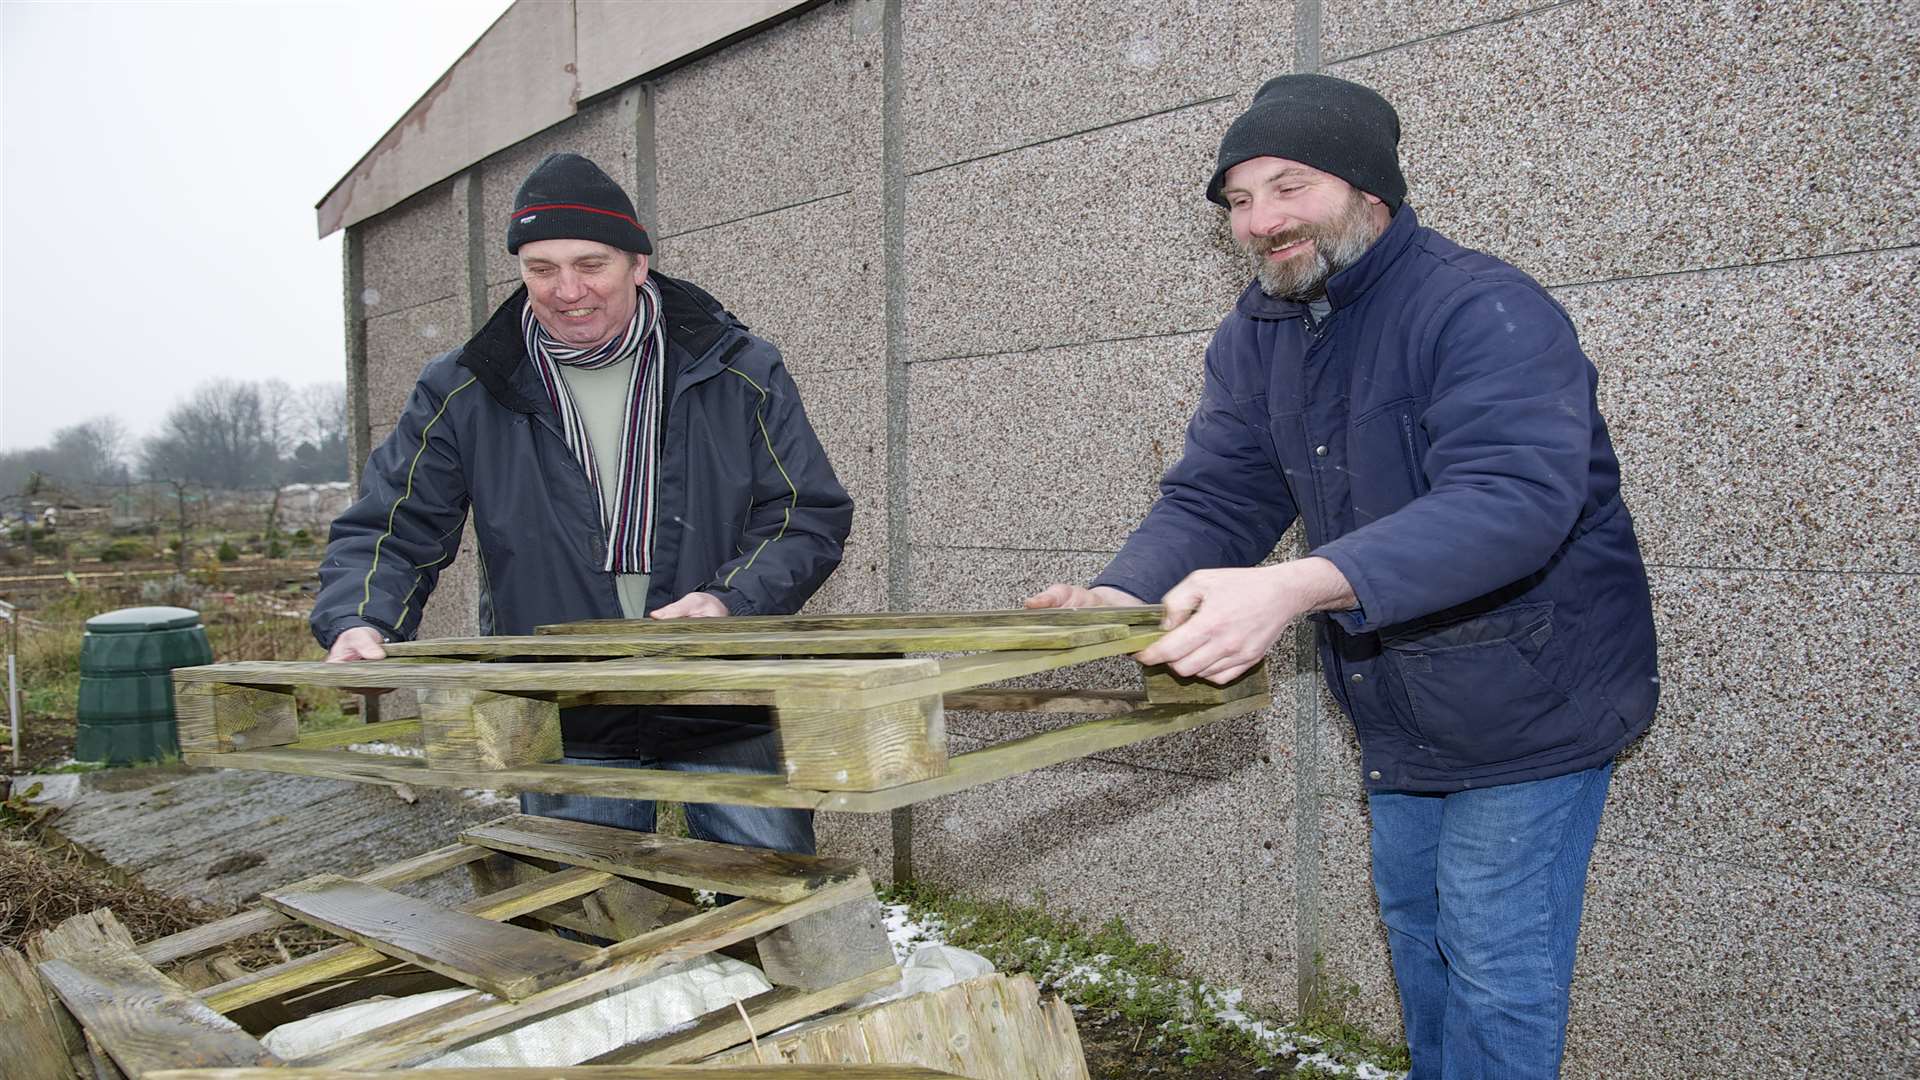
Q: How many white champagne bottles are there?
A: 0